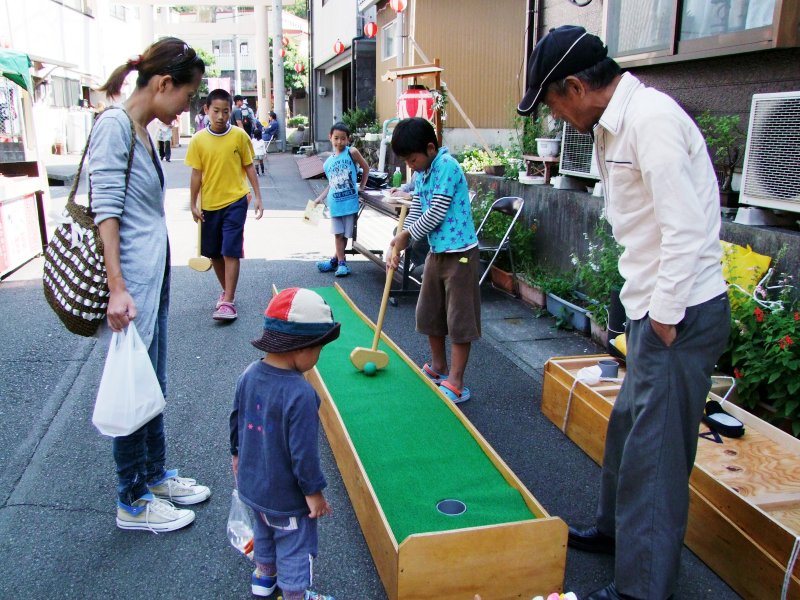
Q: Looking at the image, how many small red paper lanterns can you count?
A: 6